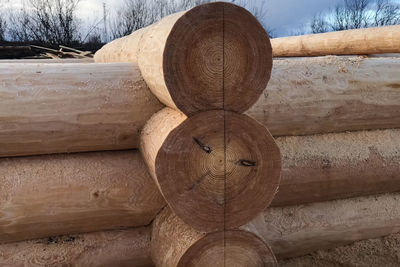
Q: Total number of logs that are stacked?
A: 3